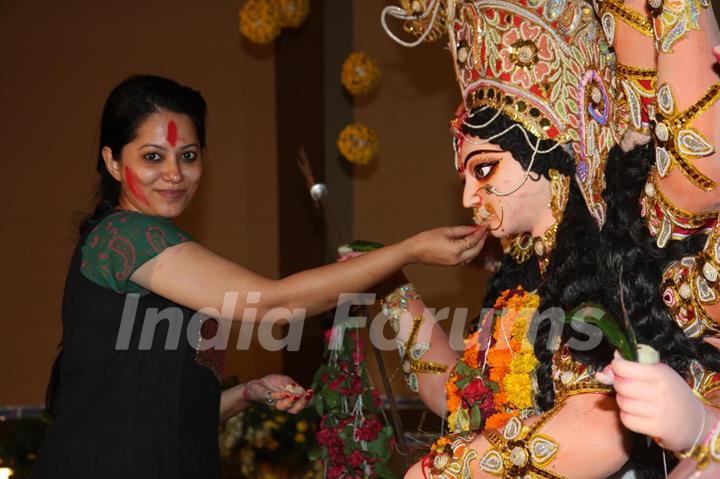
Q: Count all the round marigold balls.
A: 4